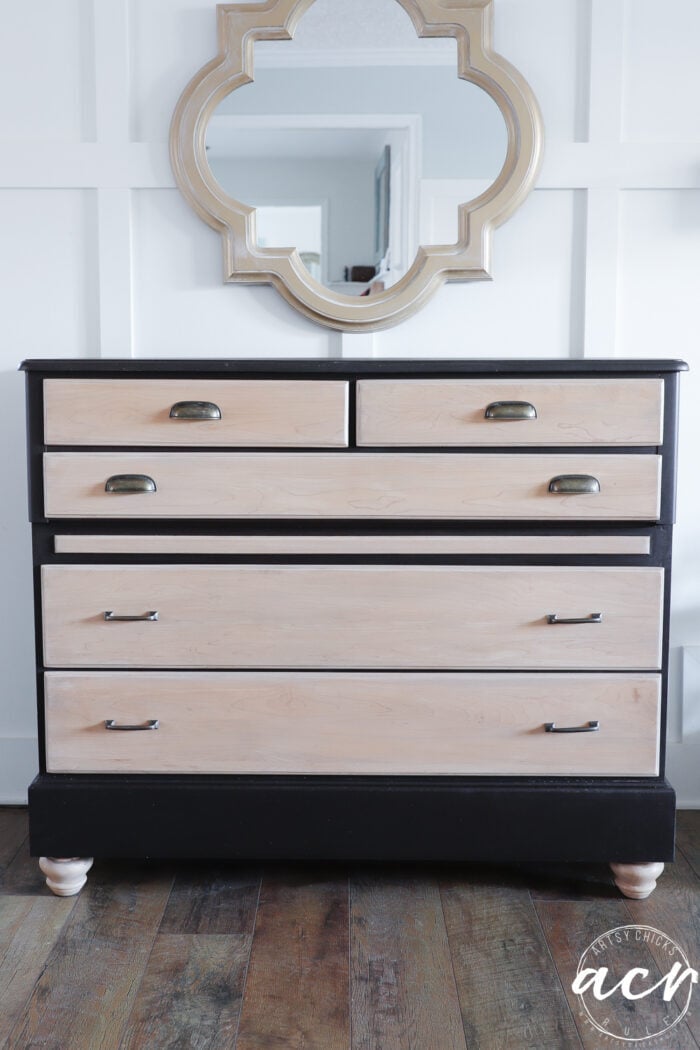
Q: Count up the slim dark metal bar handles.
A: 4